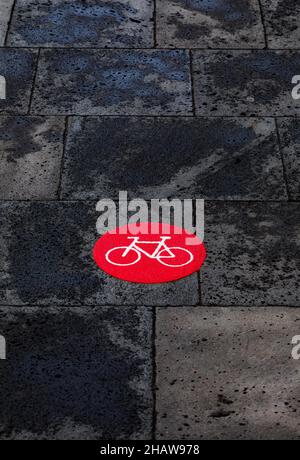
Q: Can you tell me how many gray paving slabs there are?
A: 14